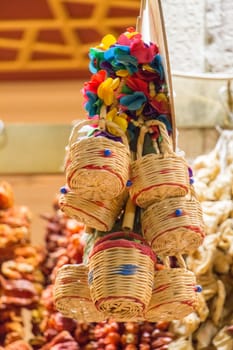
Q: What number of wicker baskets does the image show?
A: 7